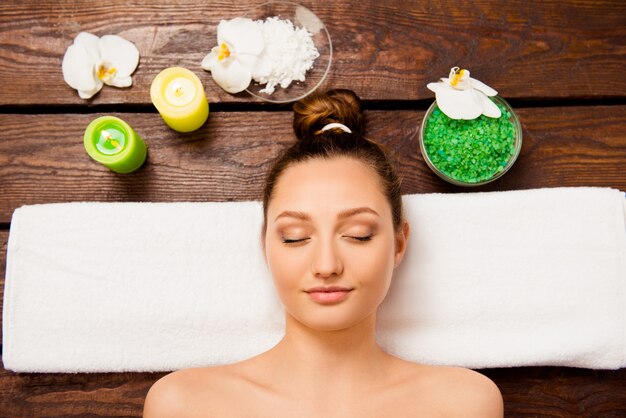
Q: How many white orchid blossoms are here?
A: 3